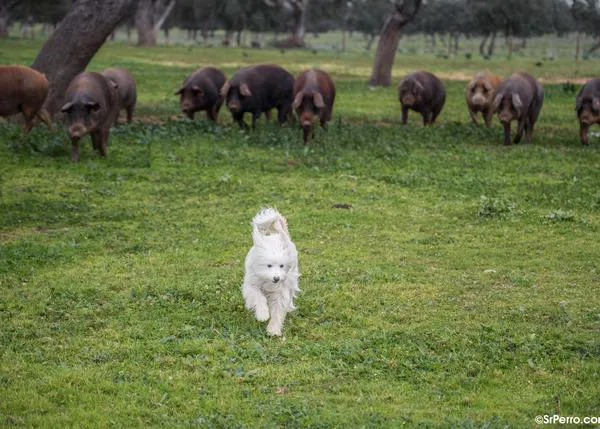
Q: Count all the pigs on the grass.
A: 10